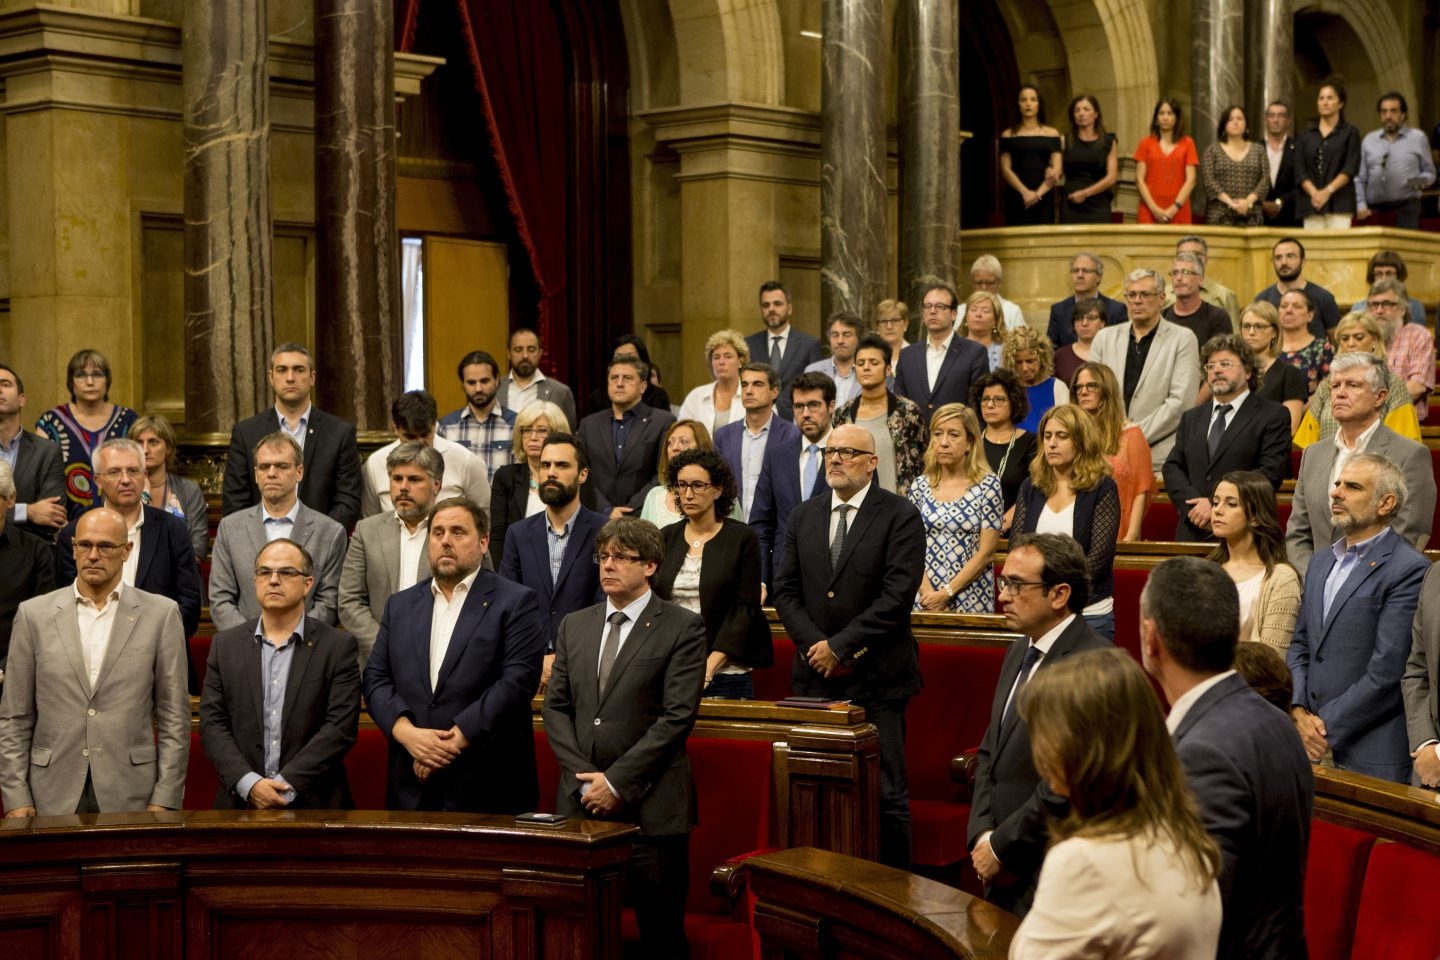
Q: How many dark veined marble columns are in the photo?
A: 6